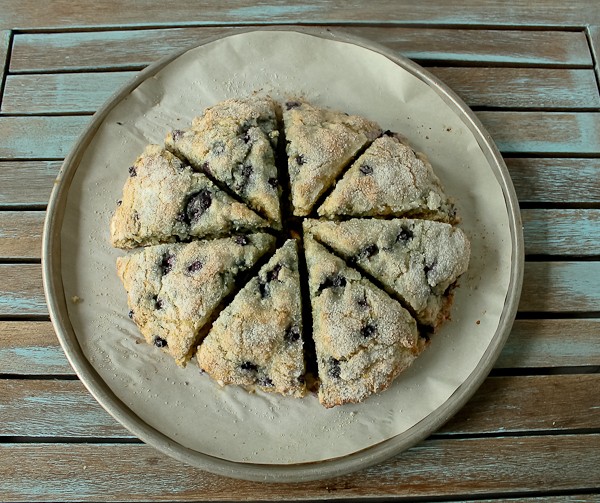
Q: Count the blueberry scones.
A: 8